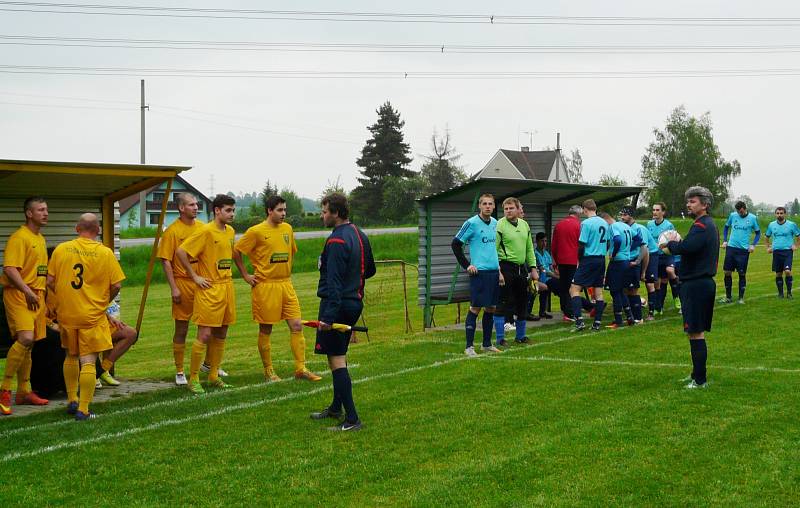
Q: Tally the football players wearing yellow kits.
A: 5